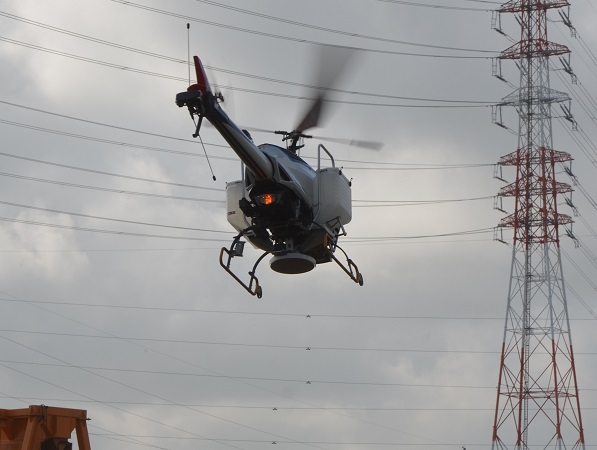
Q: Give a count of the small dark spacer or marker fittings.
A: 5